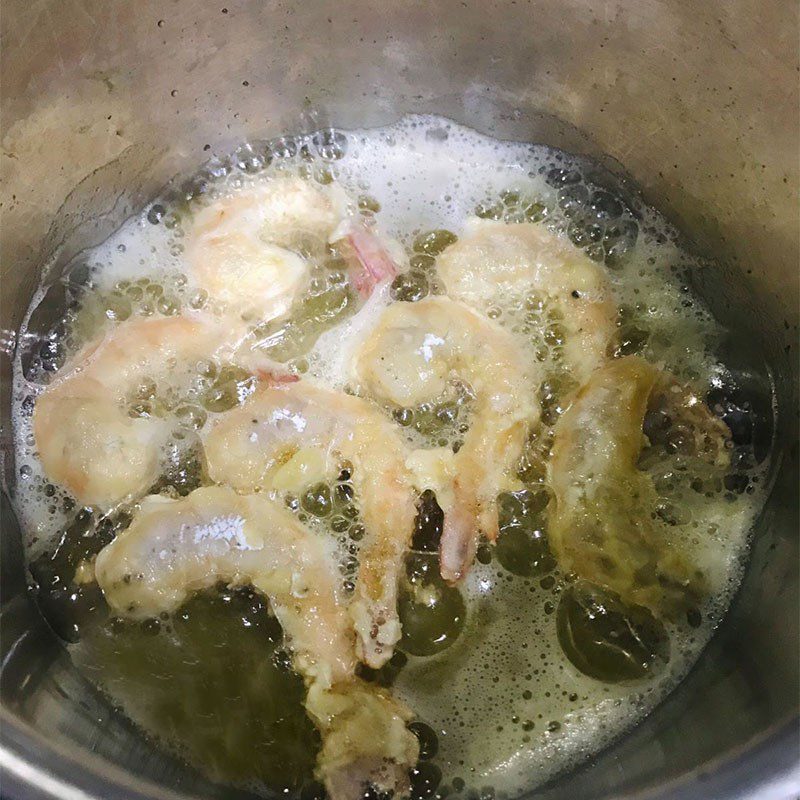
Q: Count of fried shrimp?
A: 7